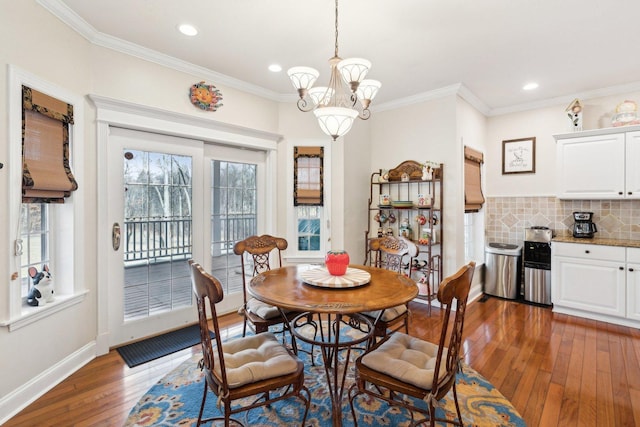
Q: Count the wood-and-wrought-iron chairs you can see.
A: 4